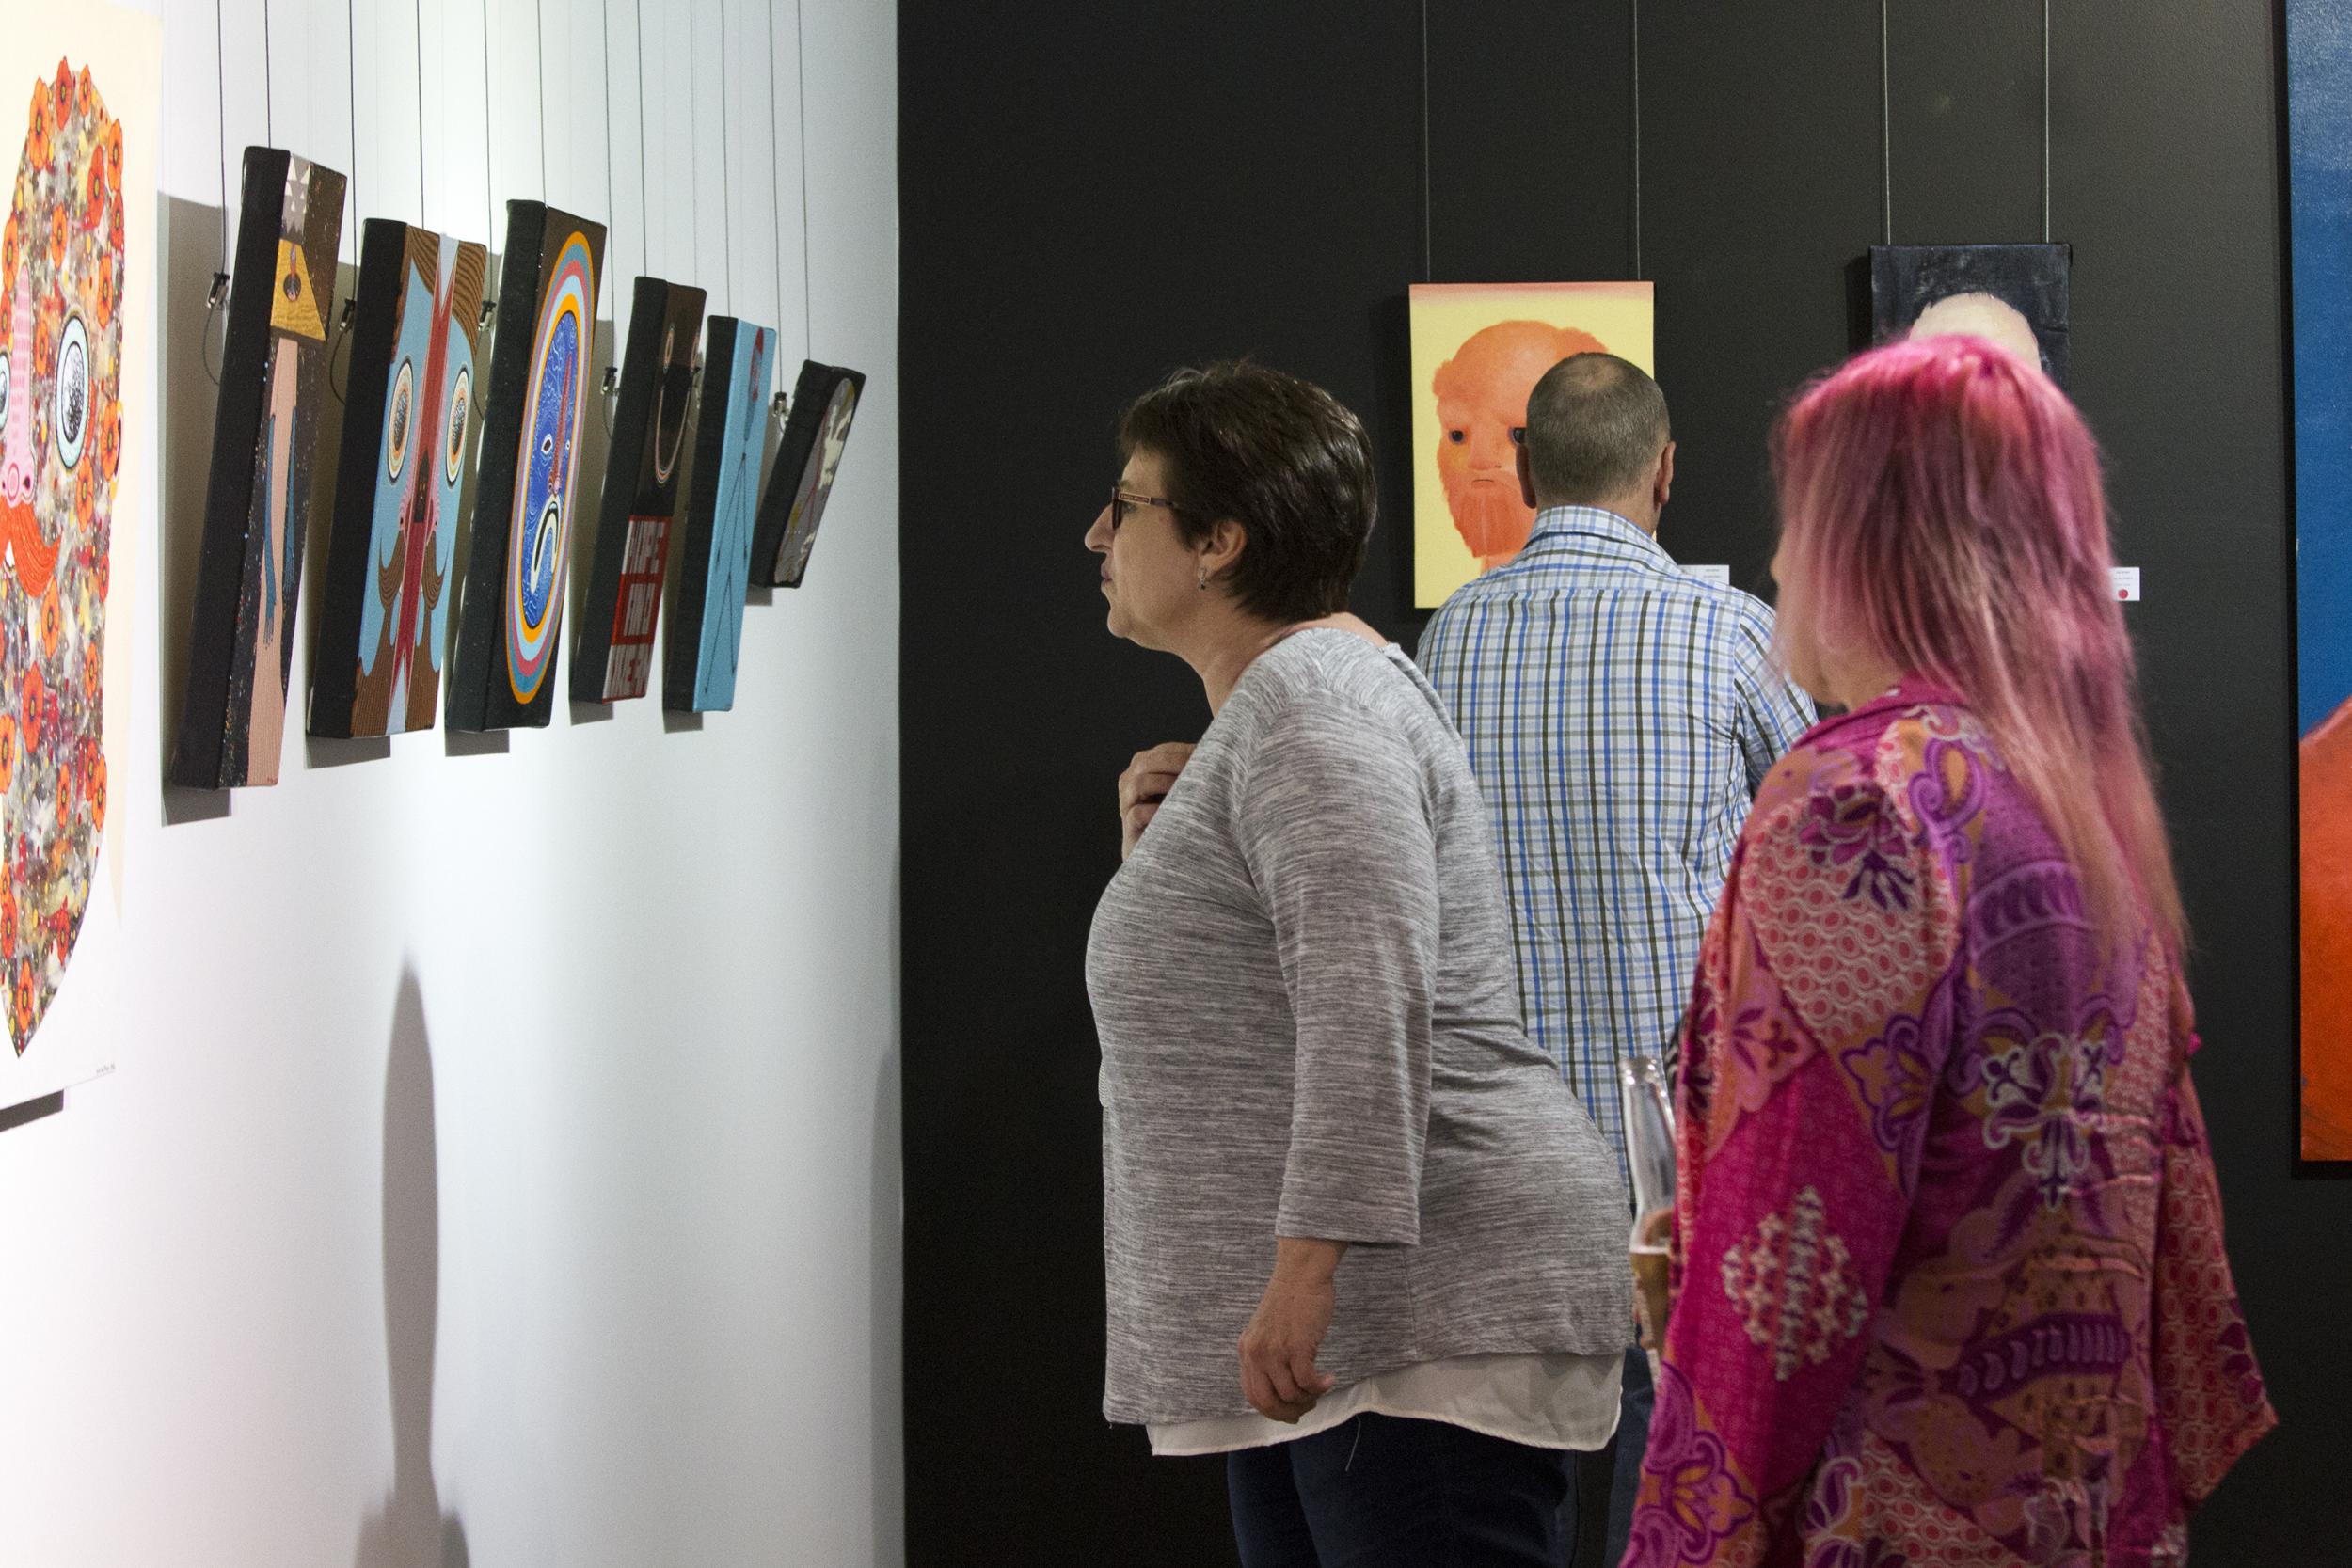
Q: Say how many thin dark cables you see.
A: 12